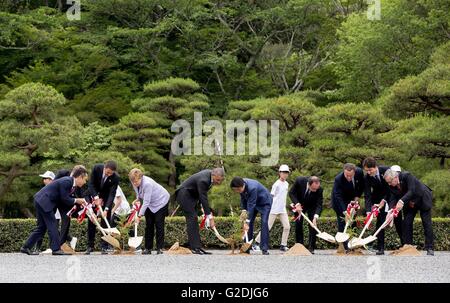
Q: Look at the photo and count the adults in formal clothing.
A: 9